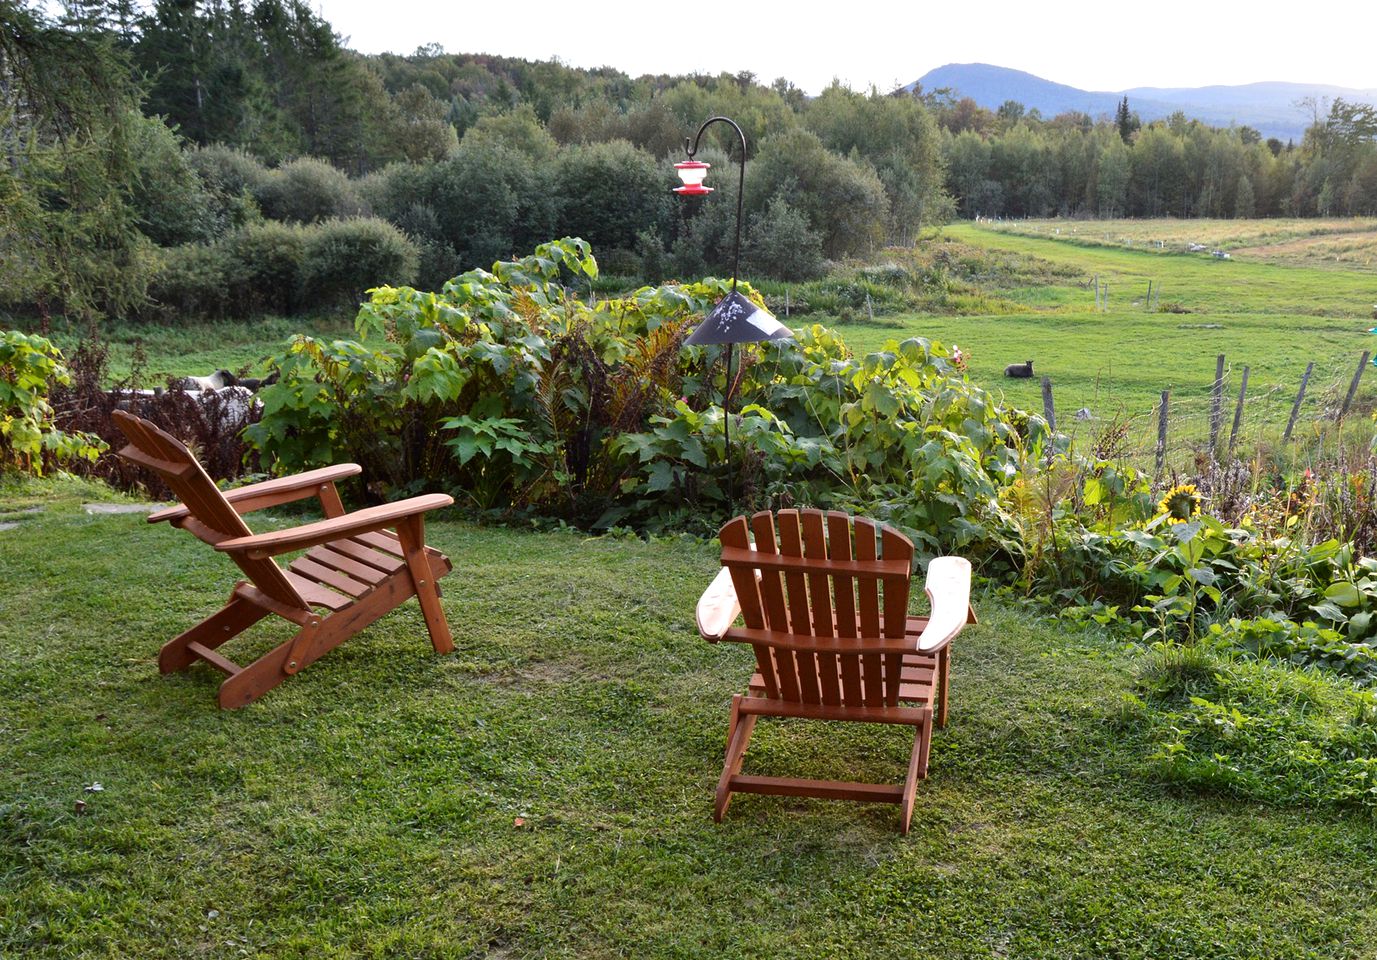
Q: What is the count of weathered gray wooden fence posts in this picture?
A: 6